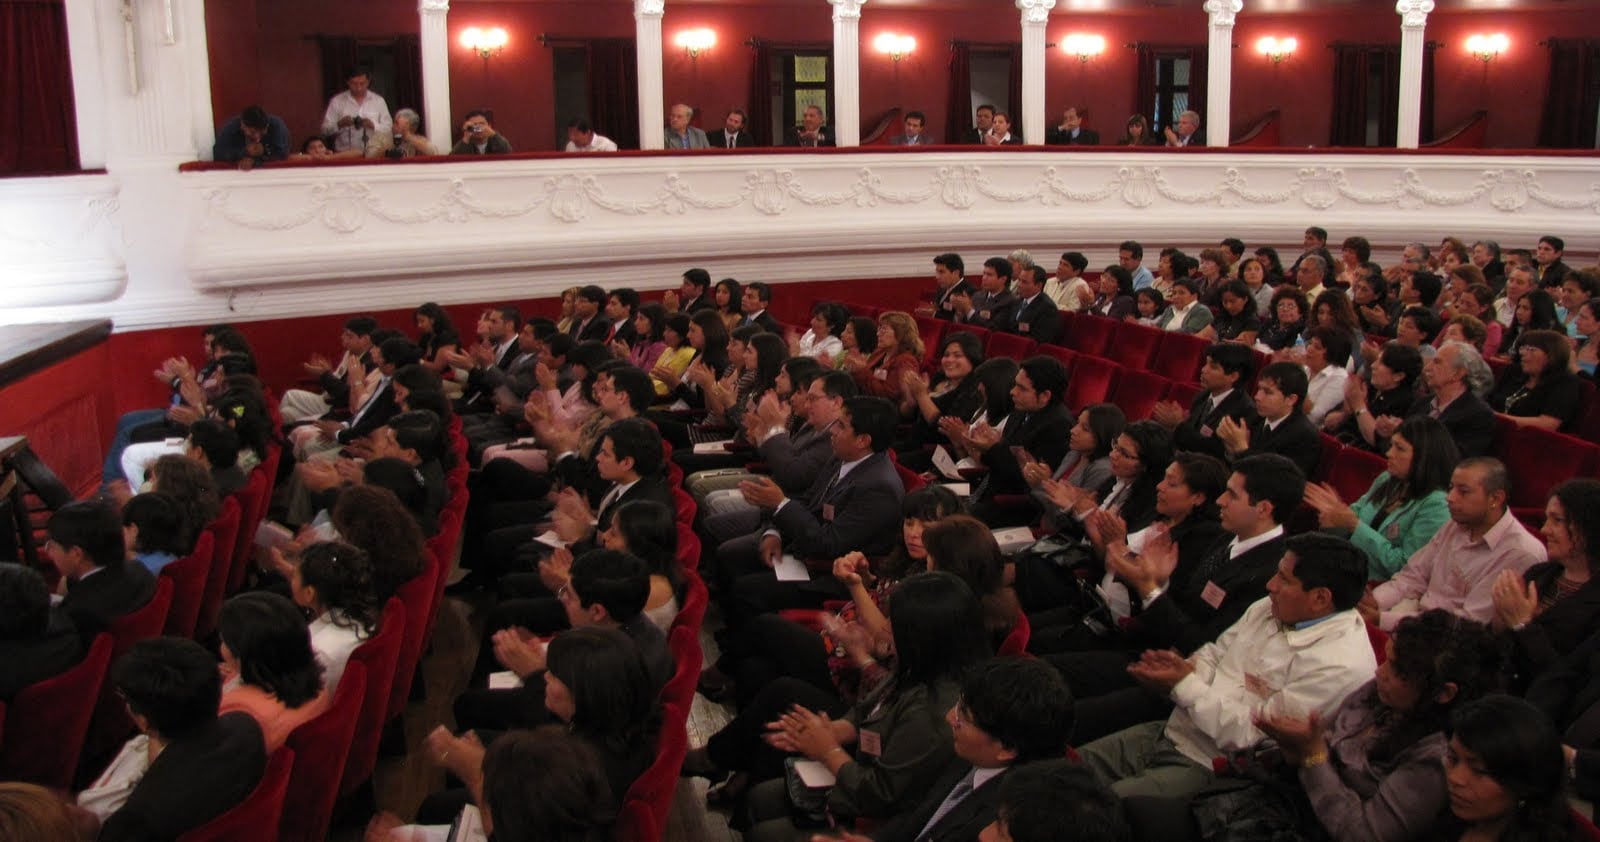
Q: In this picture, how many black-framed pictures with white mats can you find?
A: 0